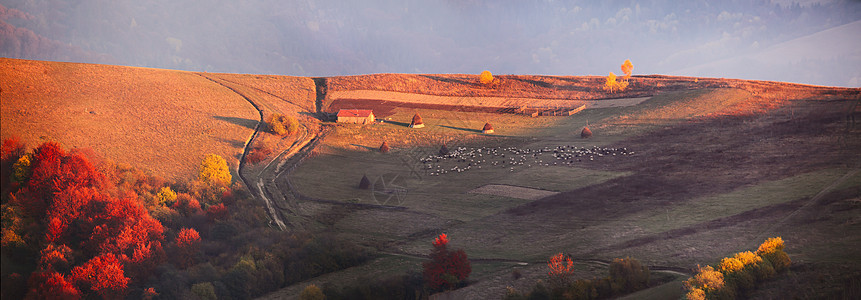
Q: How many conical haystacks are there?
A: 6